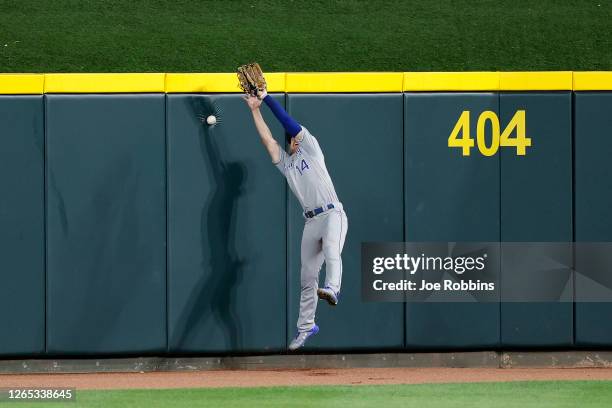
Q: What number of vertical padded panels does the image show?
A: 7